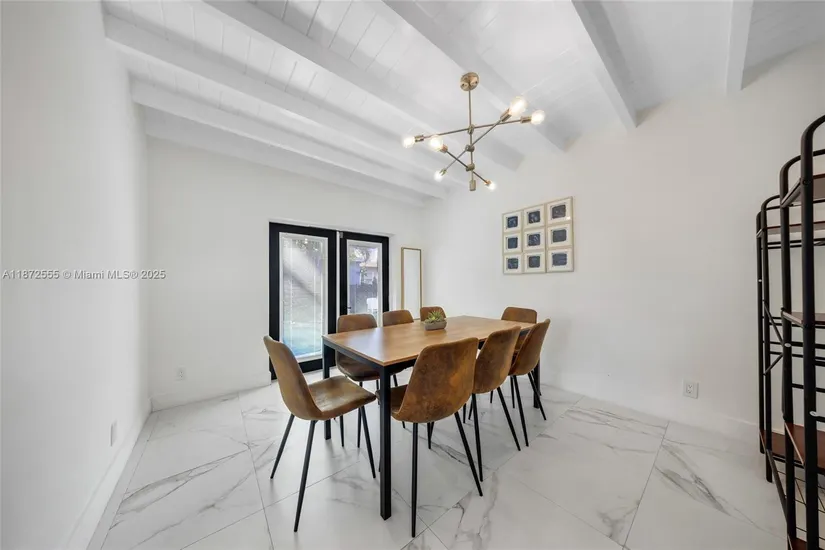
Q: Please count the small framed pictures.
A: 9